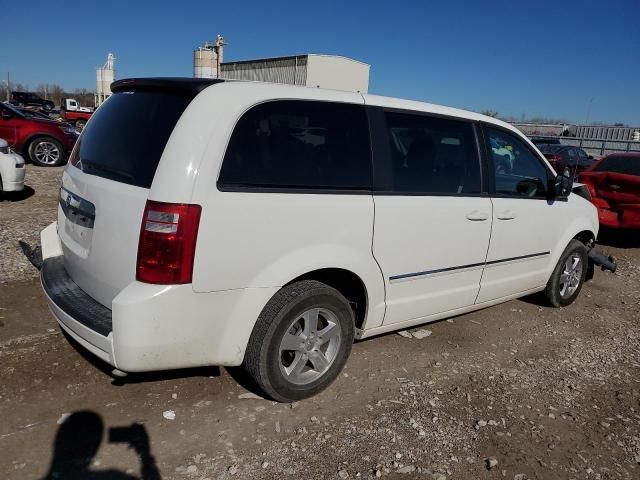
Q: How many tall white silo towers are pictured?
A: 2